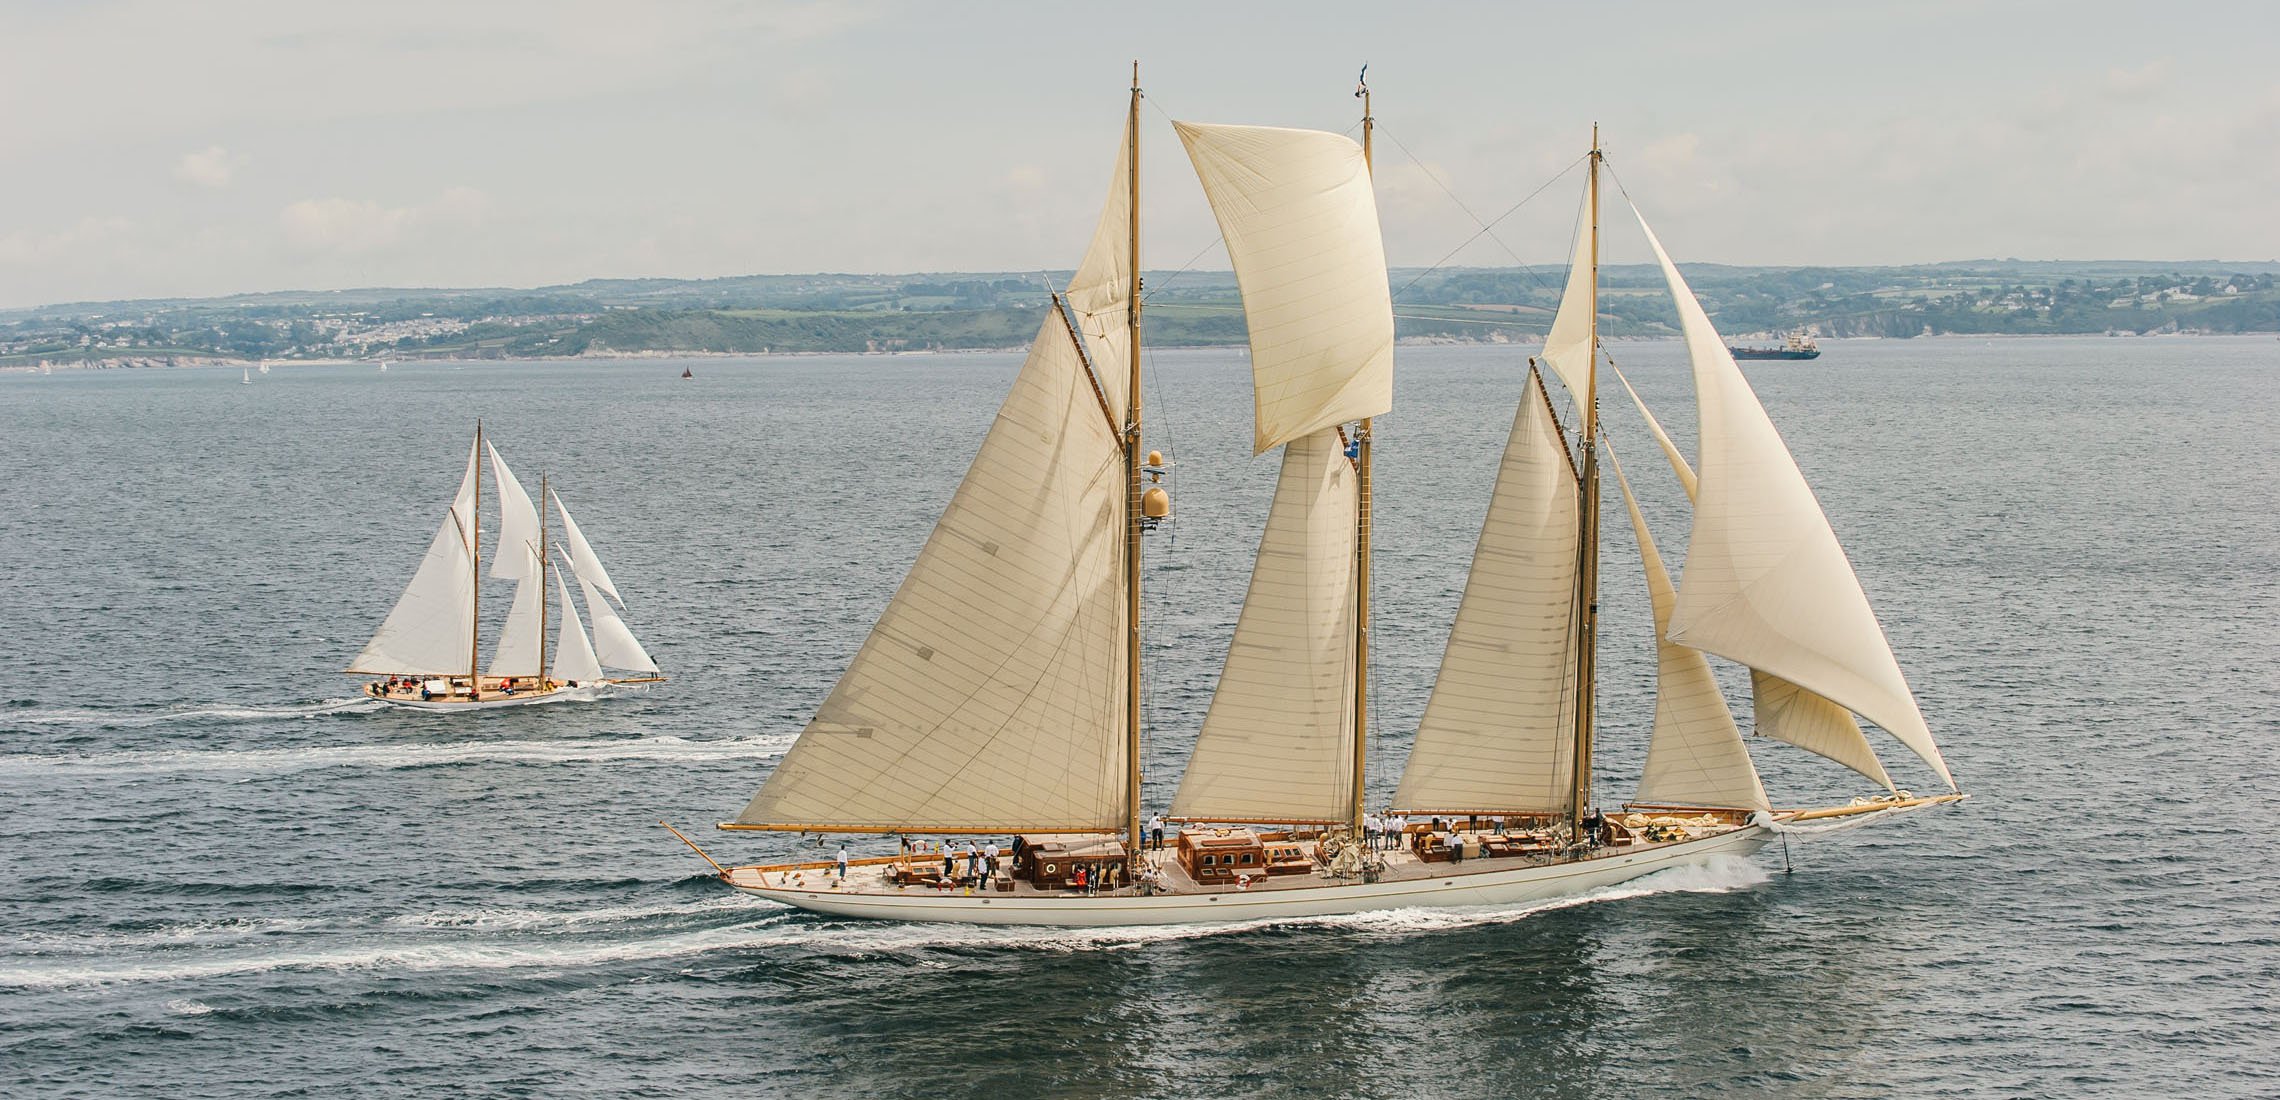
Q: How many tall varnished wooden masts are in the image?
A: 5